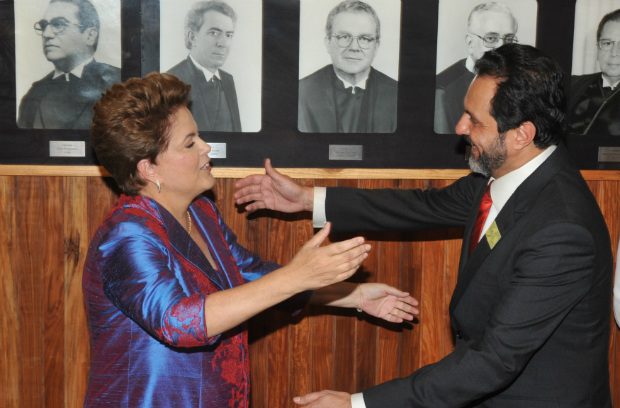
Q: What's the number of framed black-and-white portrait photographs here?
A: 5